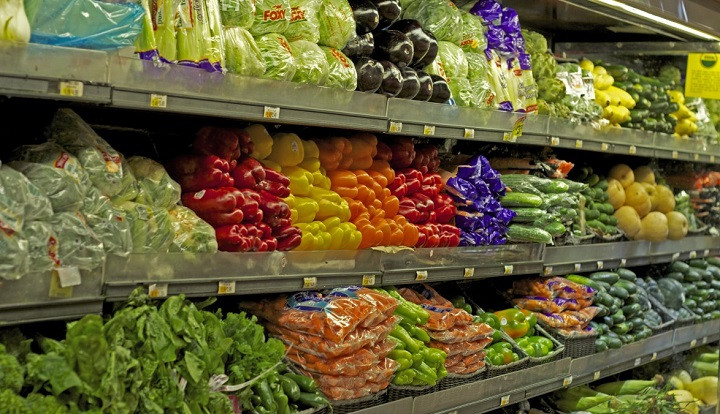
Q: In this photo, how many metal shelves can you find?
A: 3